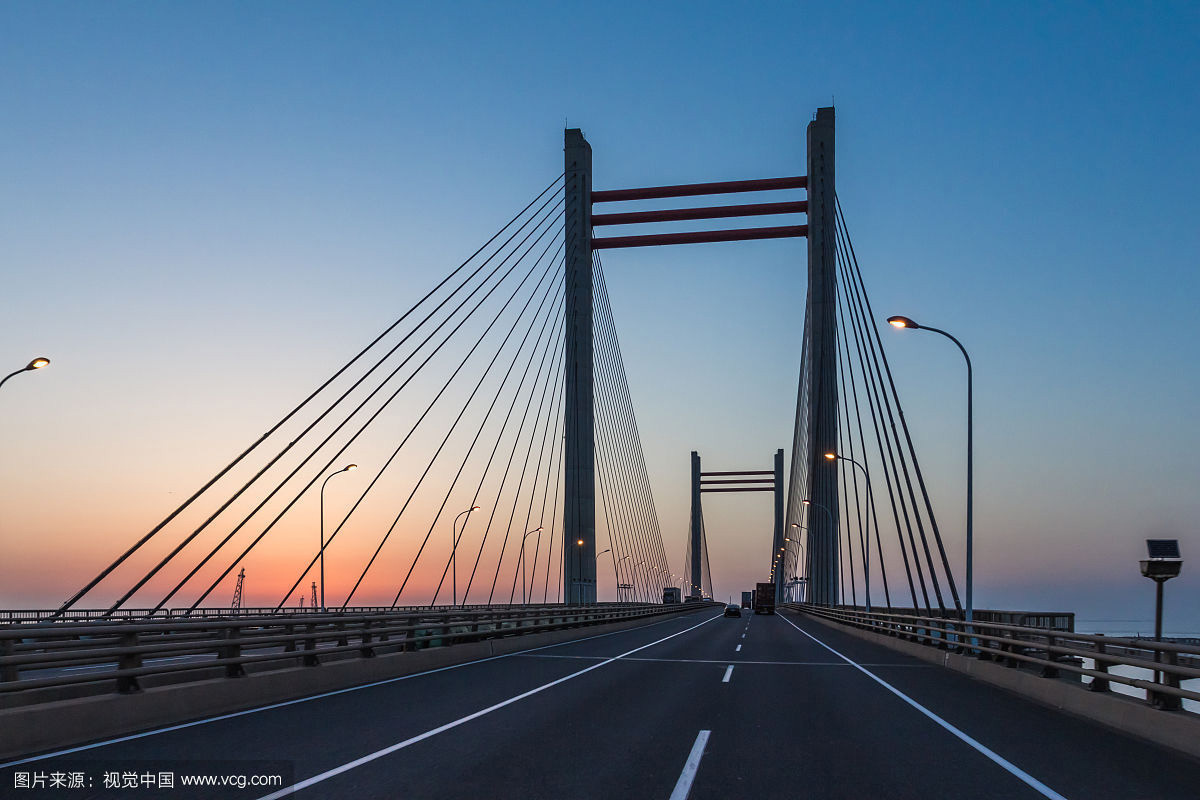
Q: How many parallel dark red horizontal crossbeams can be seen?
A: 6